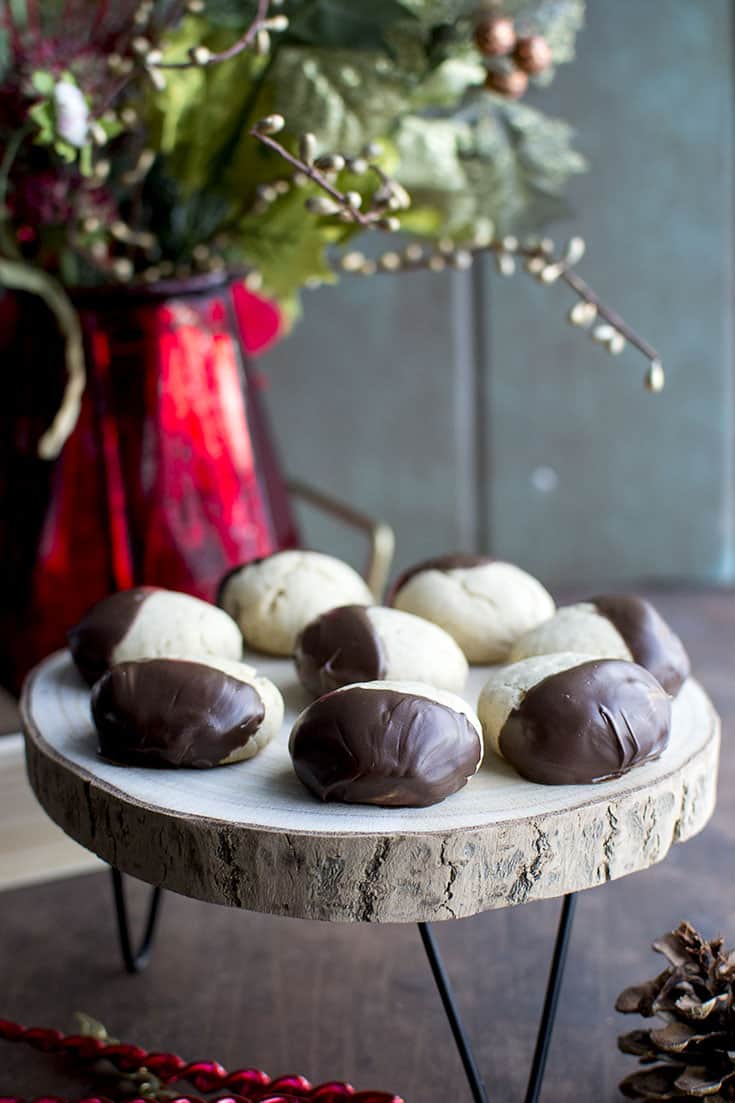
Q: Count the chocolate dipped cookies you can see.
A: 8